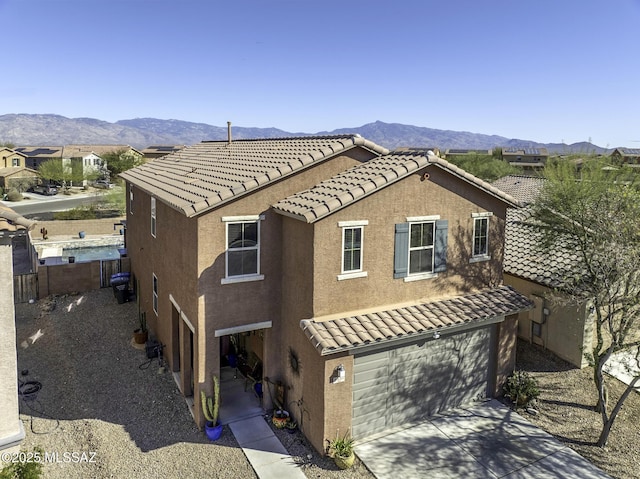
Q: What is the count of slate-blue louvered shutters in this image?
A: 2